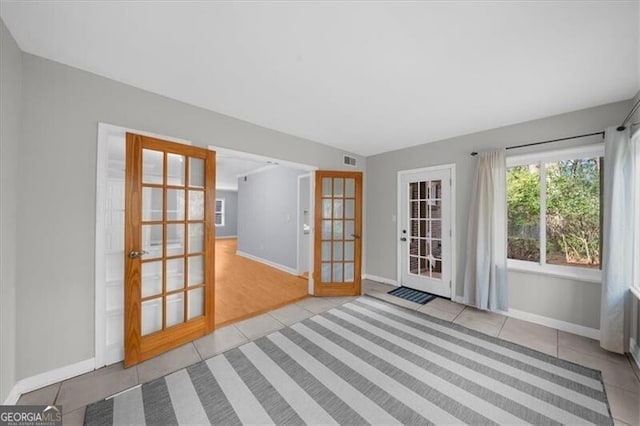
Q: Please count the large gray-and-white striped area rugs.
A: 1